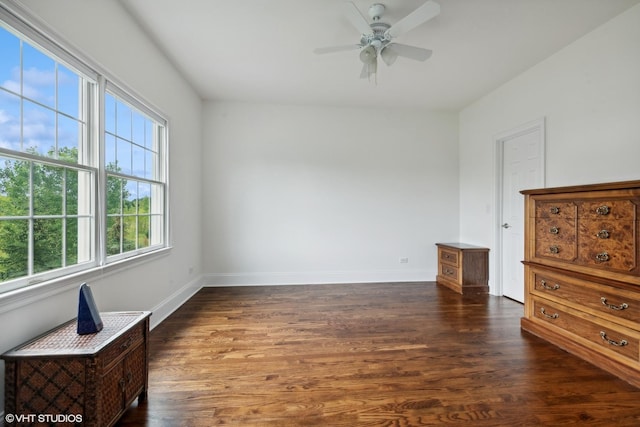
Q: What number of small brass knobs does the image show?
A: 6